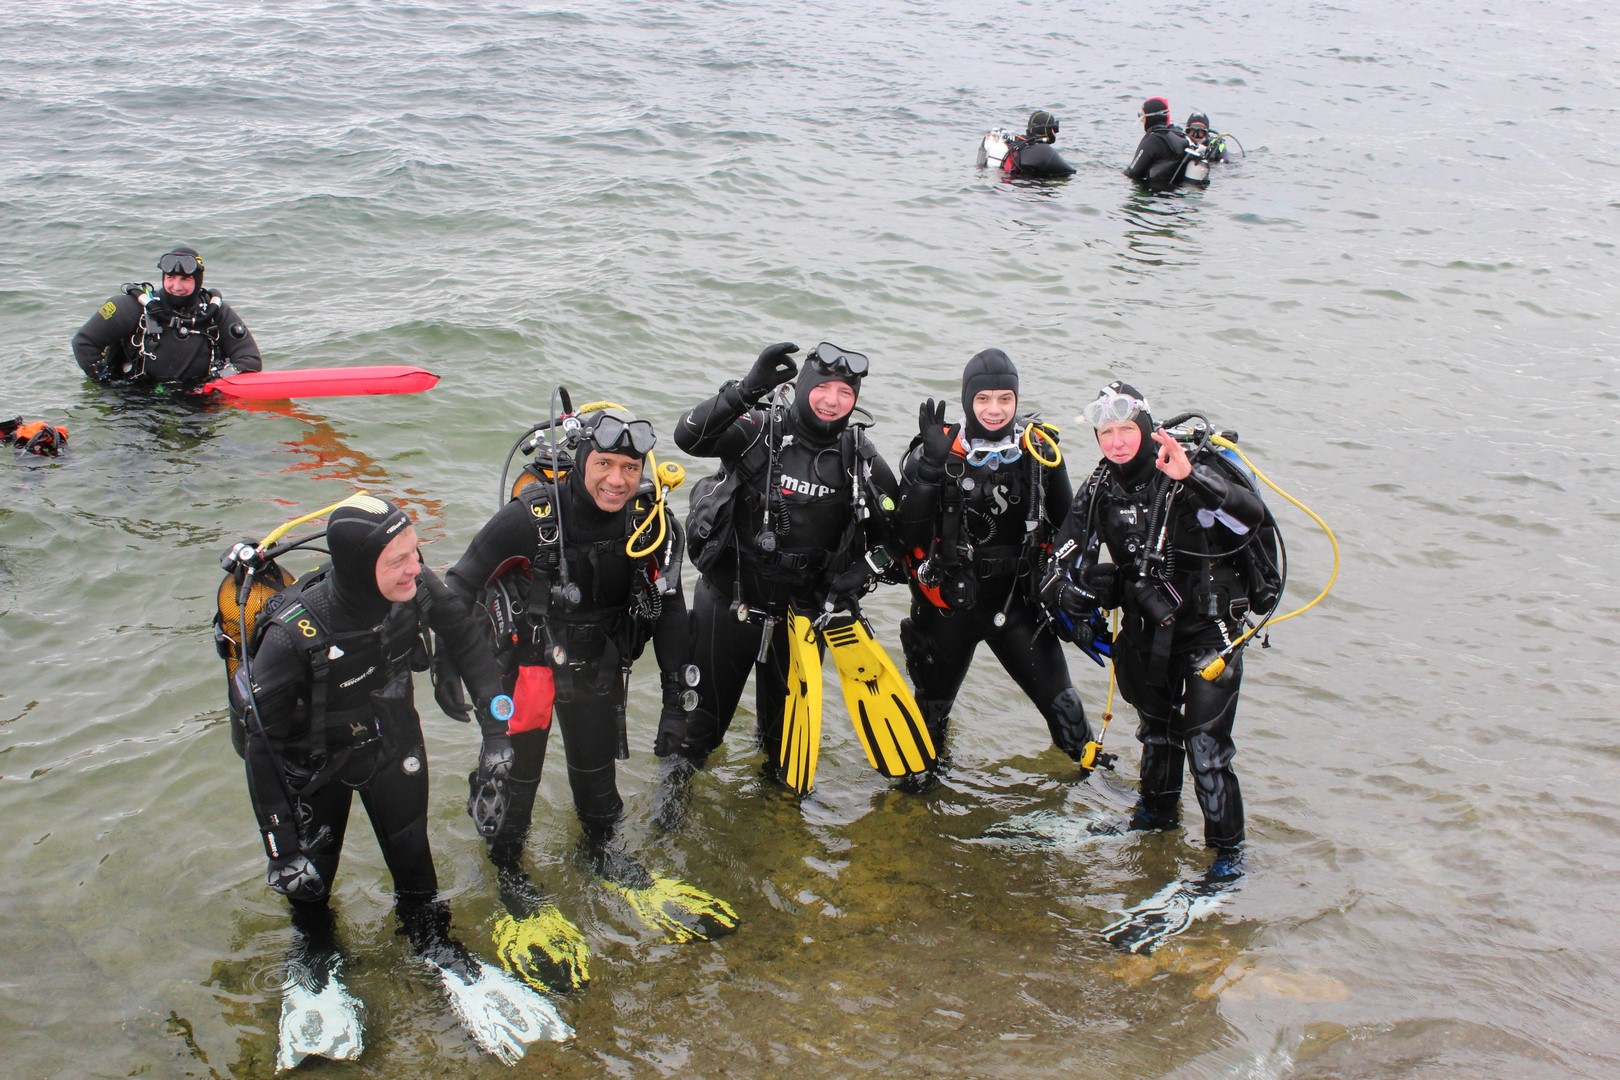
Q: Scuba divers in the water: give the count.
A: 9